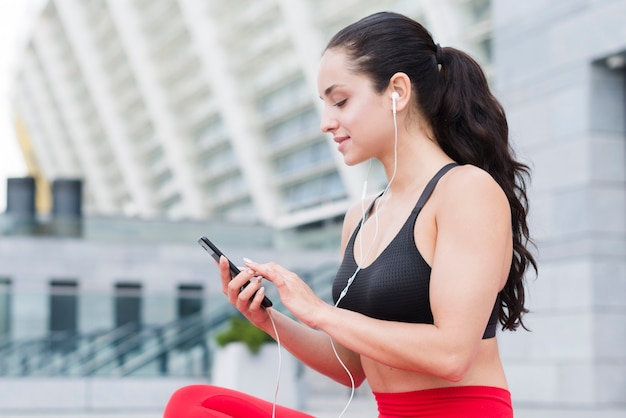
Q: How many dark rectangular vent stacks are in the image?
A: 2